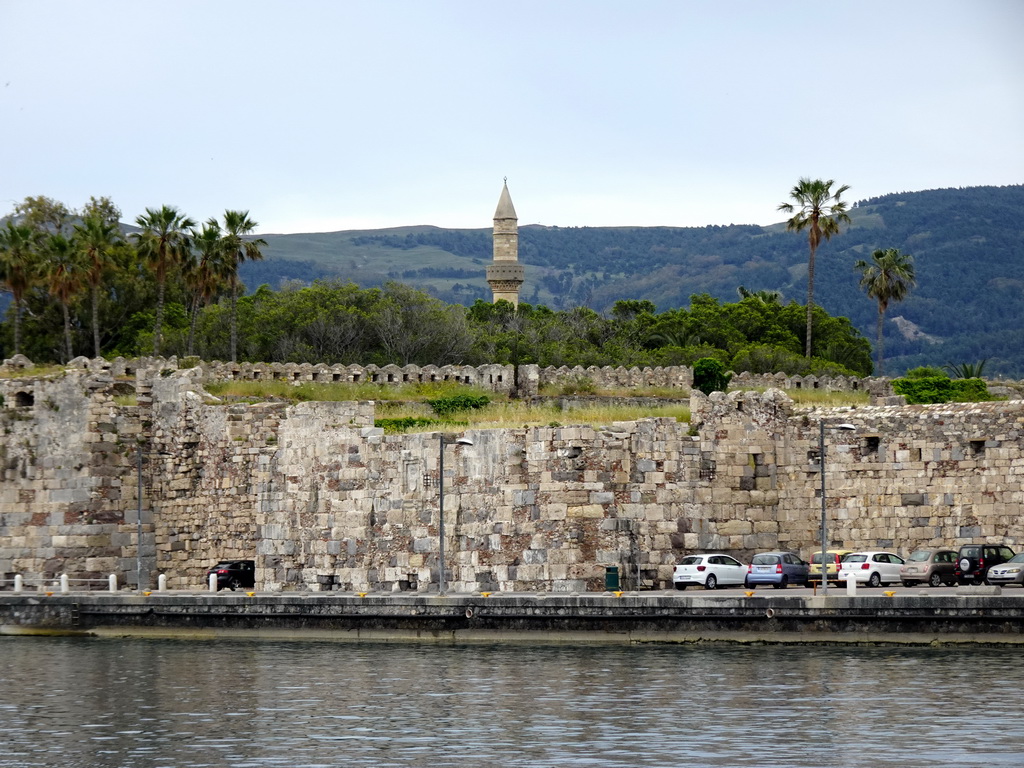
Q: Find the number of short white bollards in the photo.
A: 6